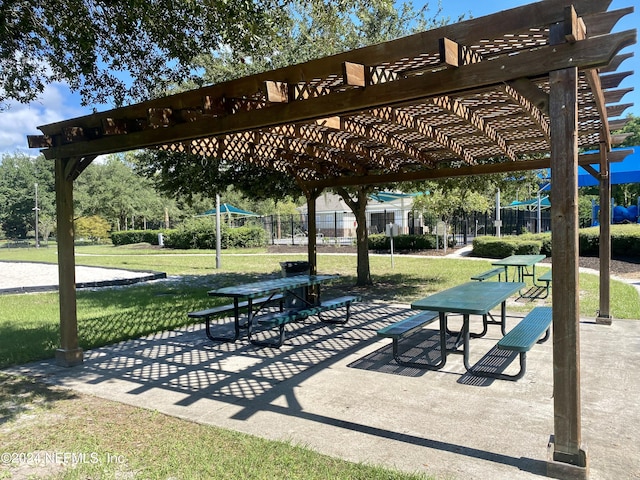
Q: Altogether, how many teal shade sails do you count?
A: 3